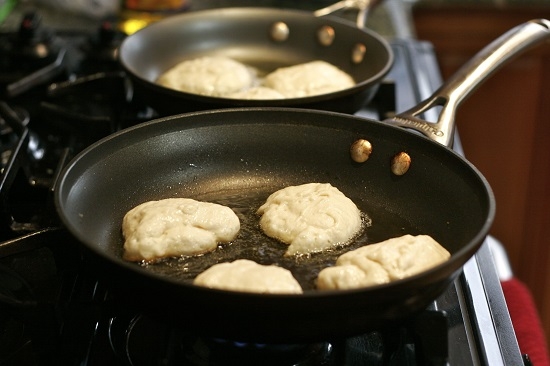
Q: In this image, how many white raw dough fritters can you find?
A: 7